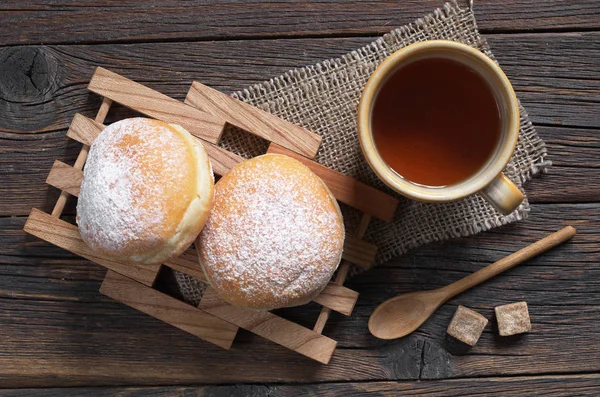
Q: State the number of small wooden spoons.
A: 1